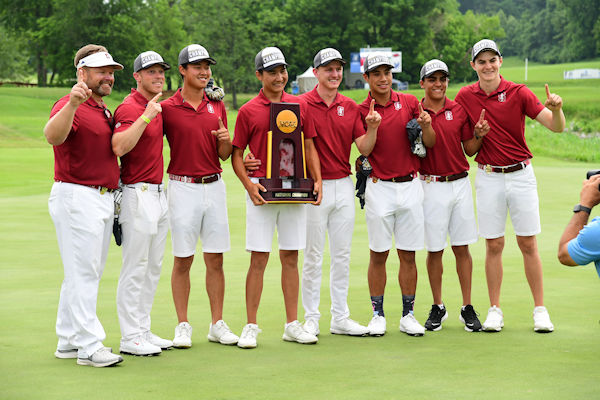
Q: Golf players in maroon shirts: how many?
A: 8